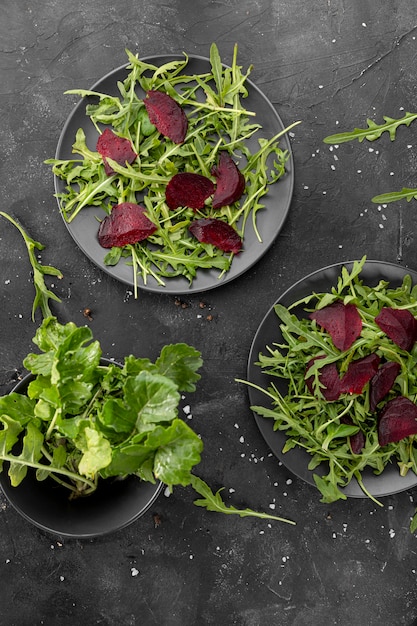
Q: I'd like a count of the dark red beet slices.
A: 13